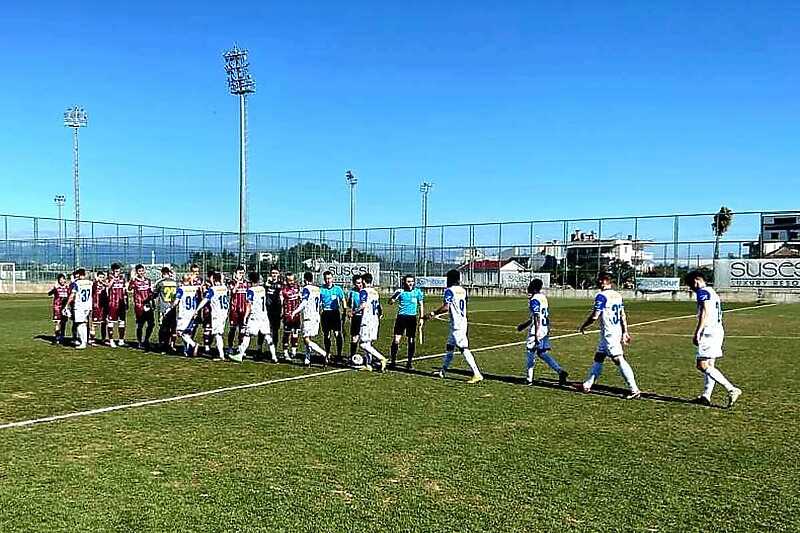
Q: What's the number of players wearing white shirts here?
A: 10